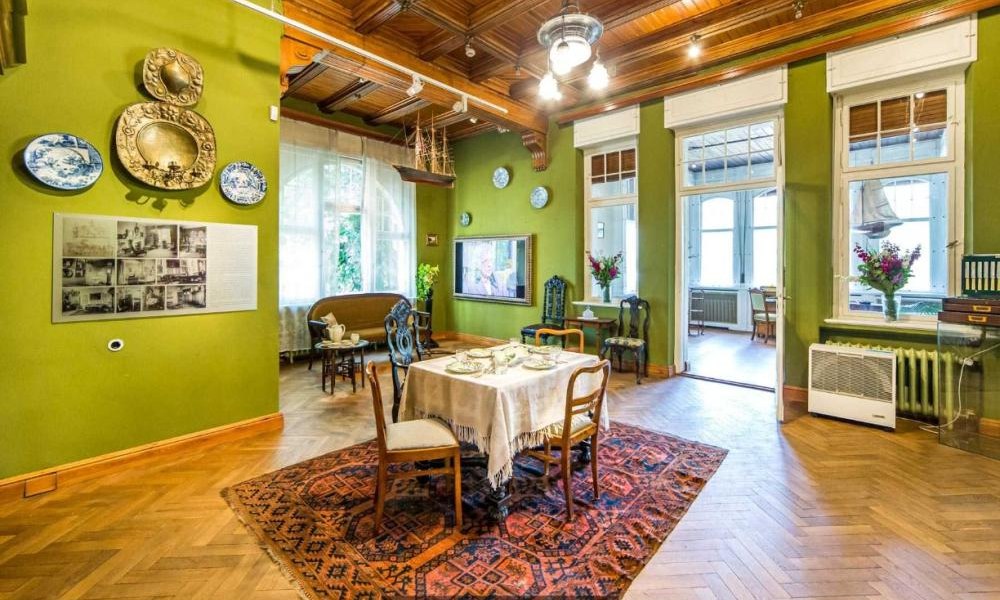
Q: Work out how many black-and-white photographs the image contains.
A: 10